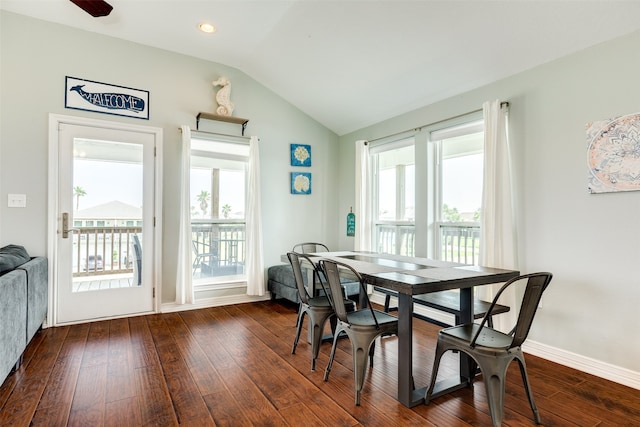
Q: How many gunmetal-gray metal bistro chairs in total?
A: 4